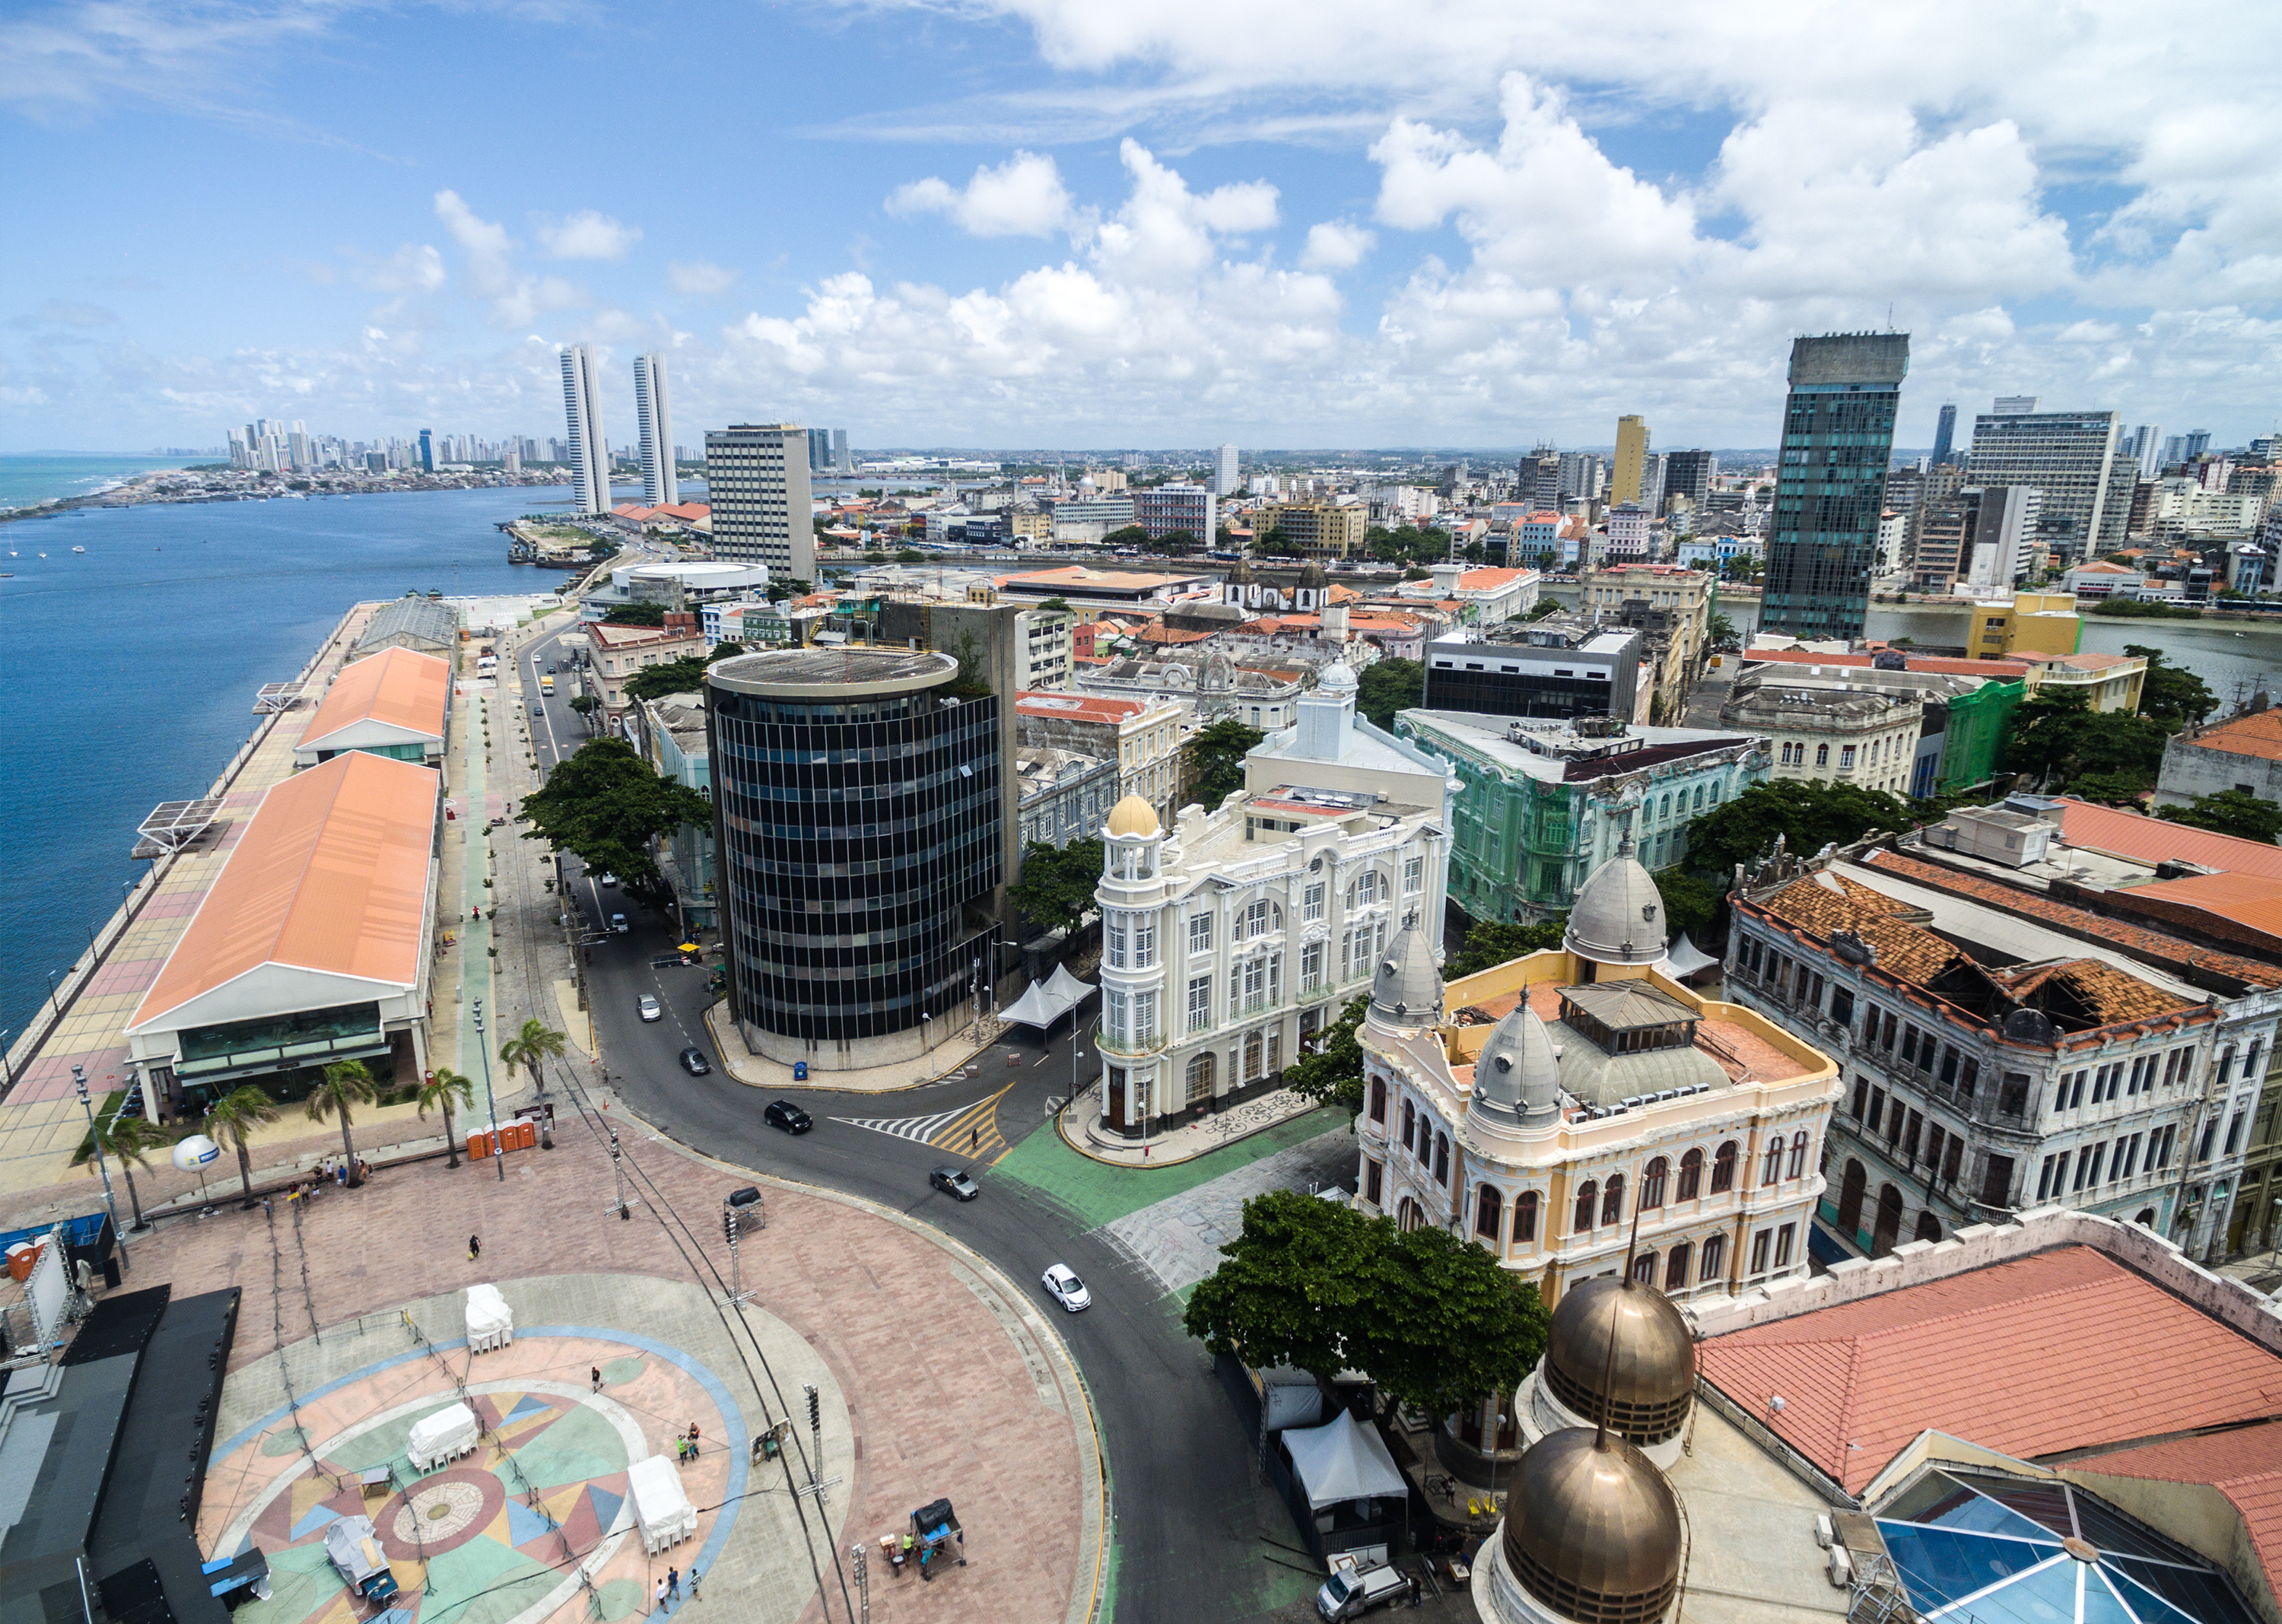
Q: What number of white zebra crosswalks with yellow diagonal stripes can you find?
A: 1